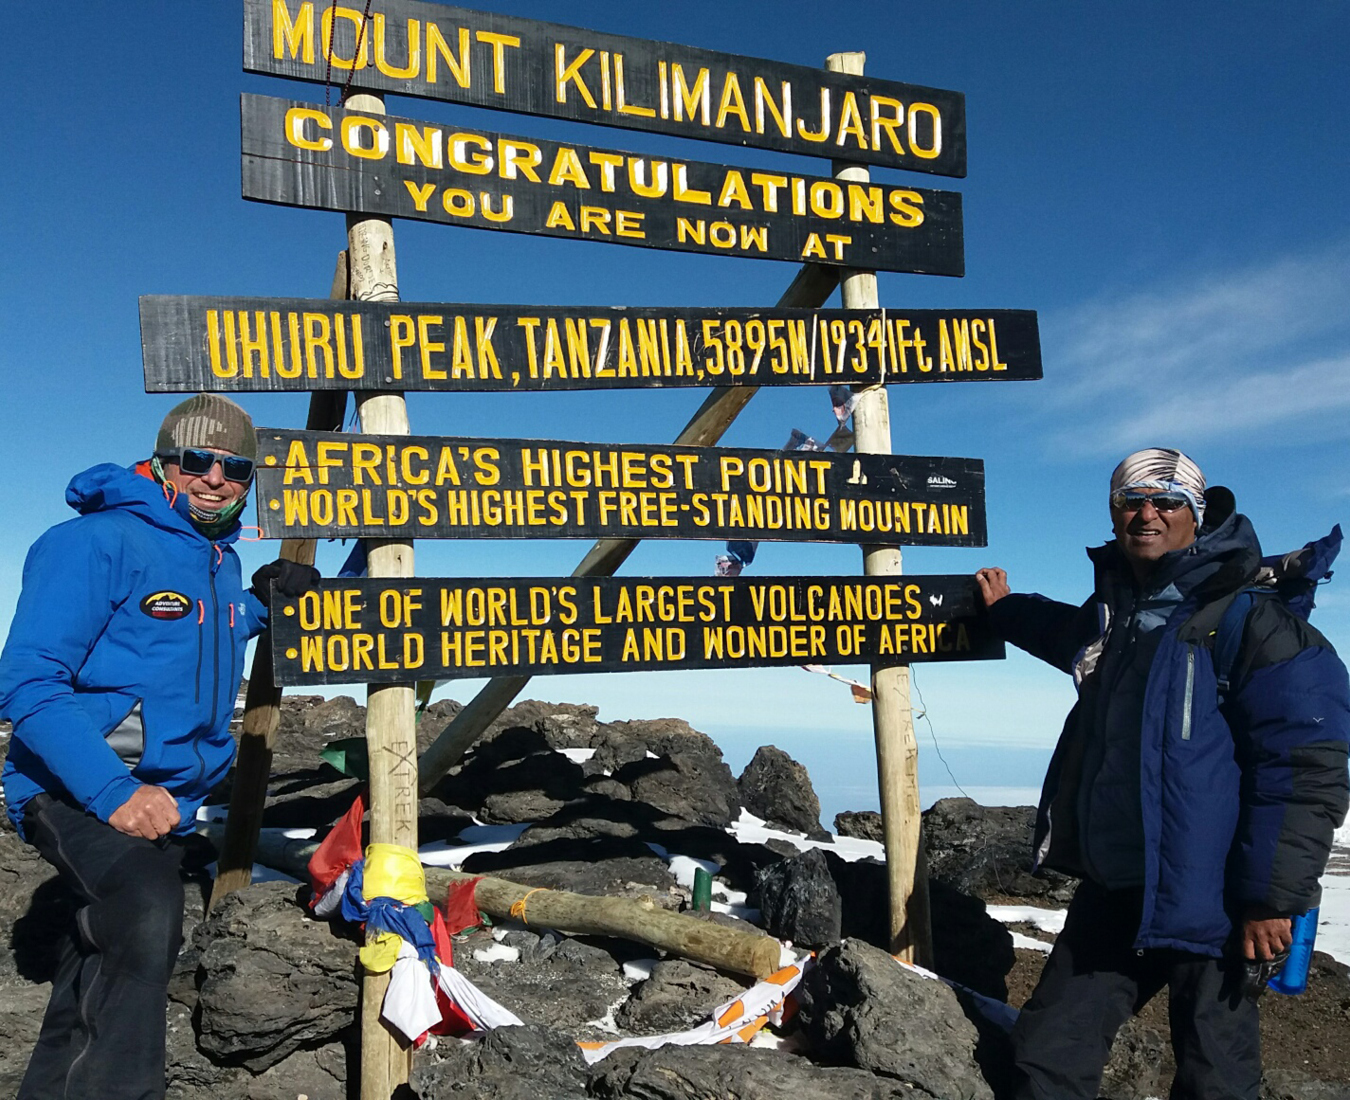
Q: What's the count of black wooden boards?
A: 5